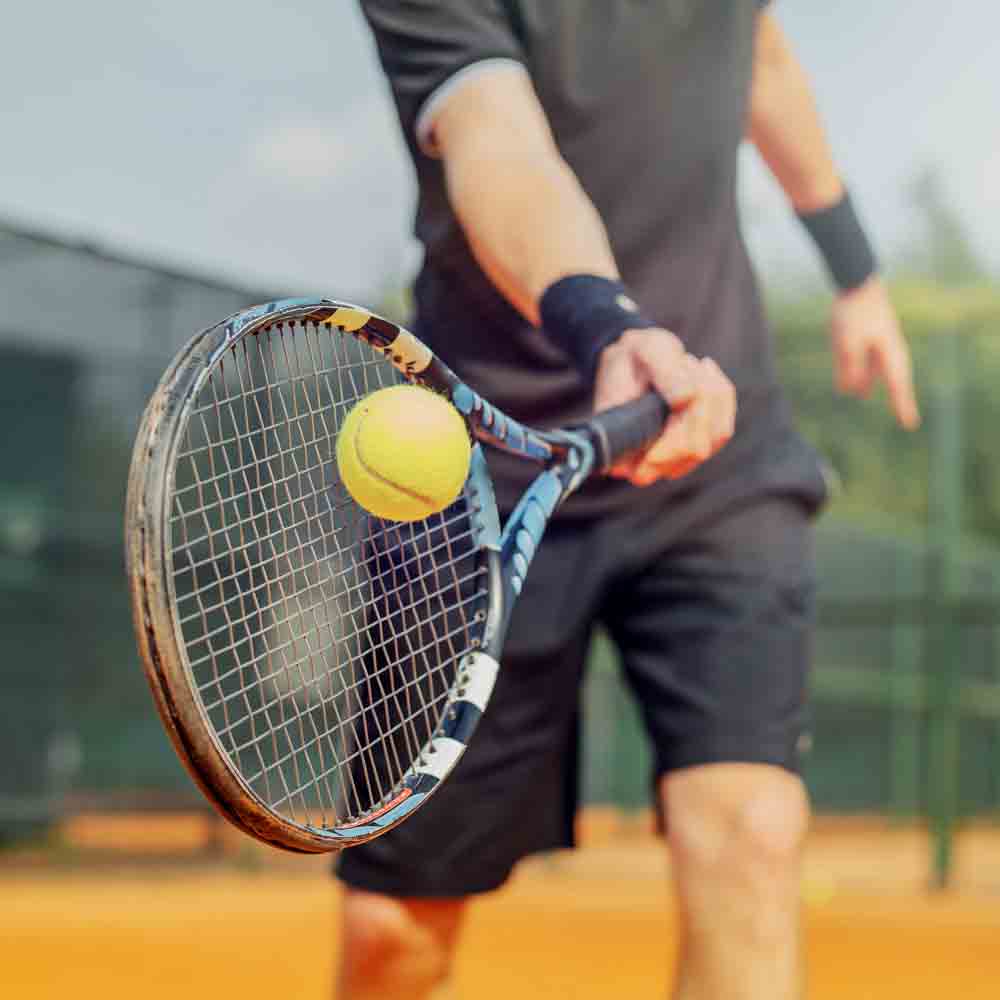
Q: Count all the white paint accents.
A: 2